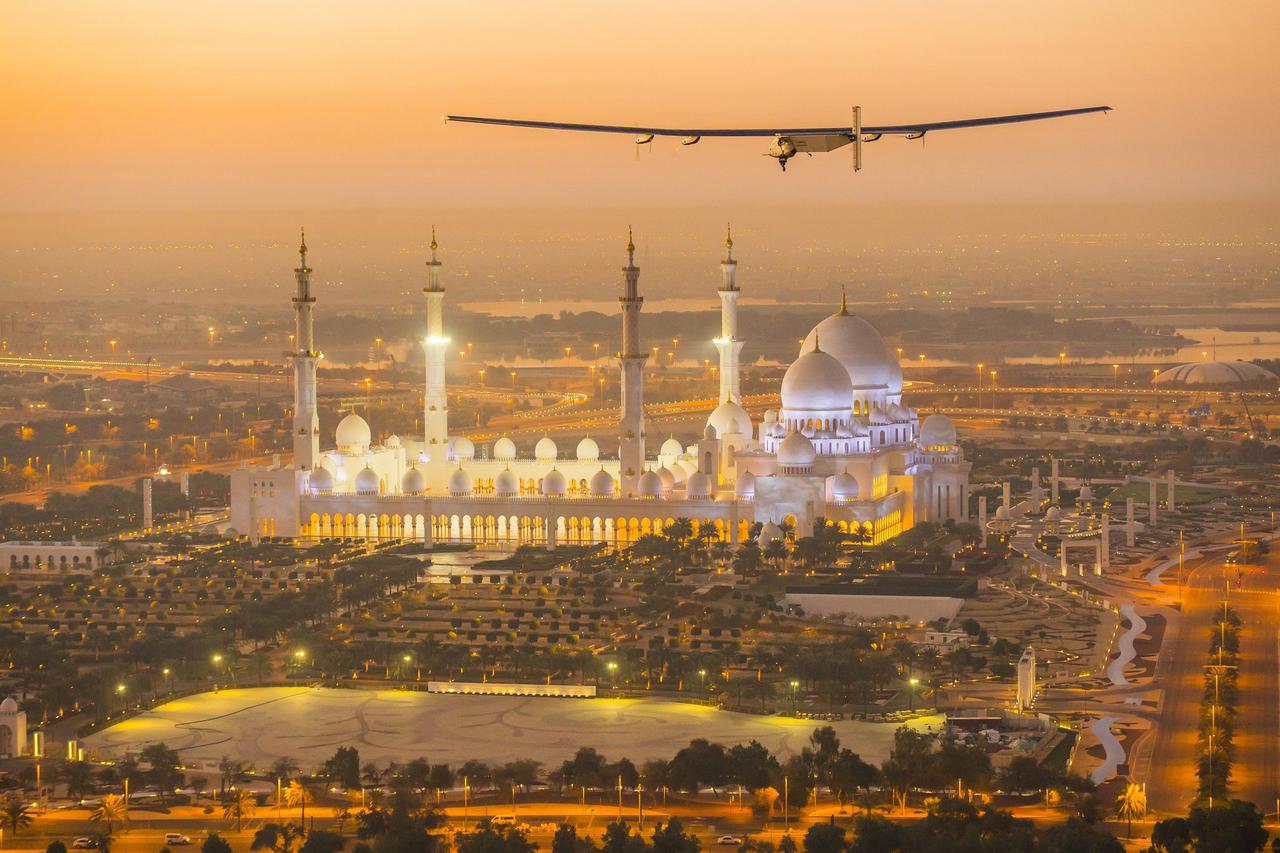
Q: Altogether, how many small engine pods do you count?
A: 4